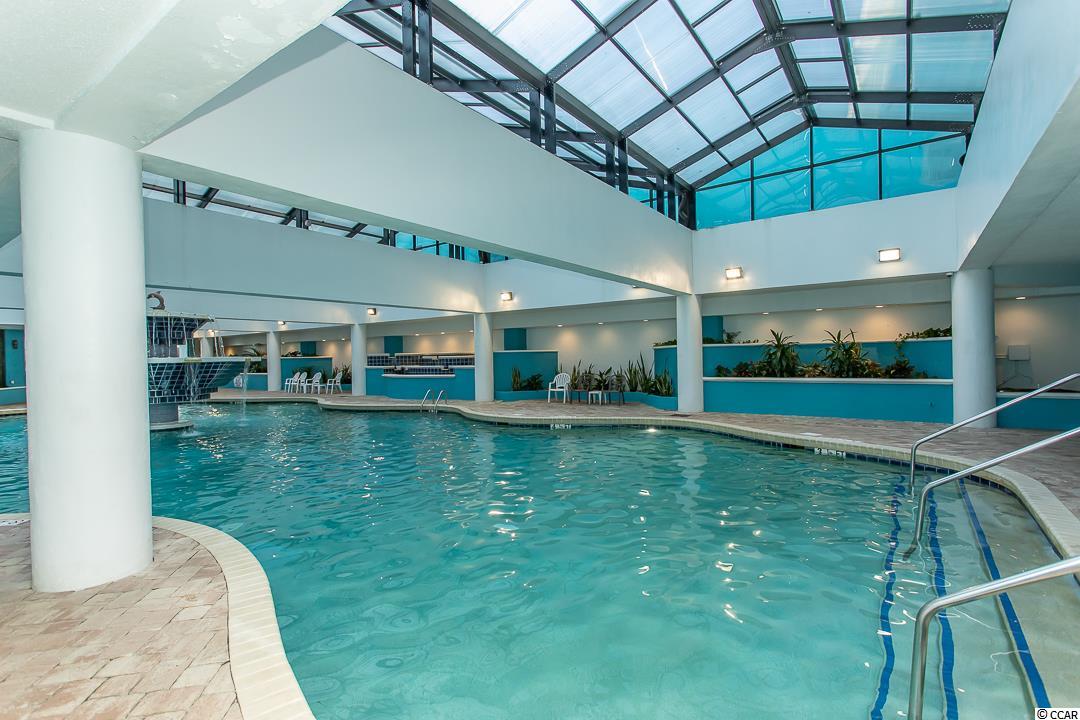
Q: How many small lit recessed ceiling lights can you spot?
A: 13